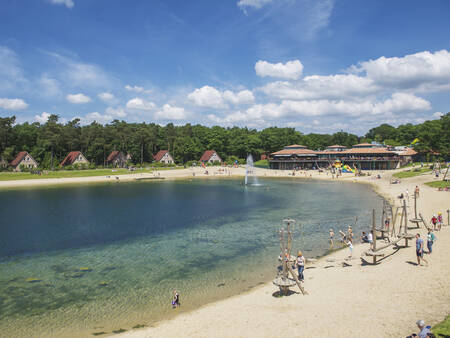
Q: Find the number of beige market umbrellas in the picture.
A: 0